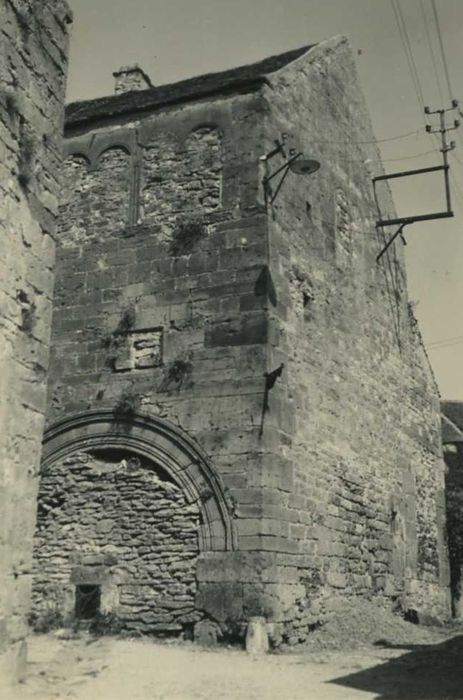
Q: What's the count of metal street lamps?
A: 1